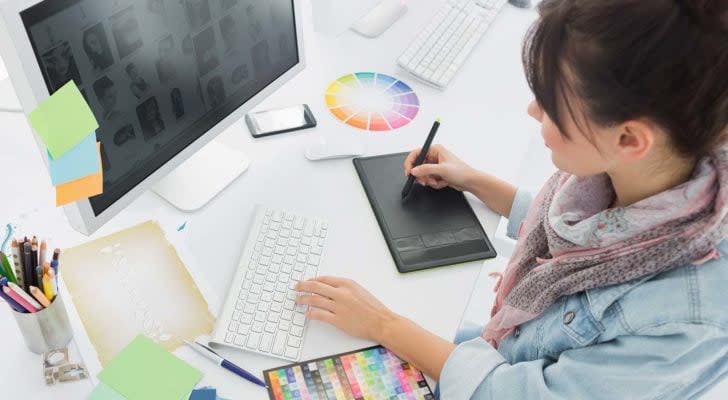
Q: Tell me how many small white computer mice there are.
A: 2